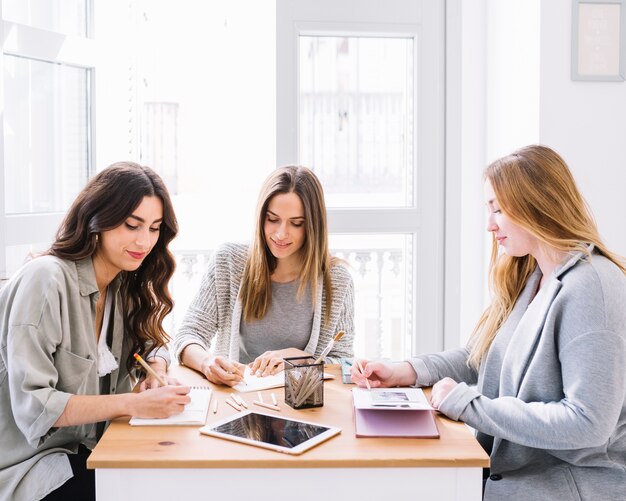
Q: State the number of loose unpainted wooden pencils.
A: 7